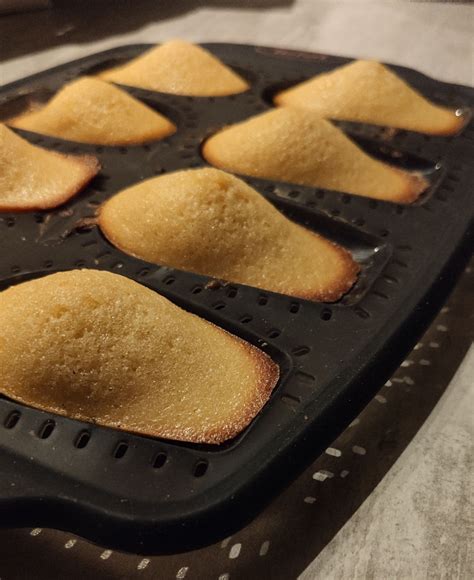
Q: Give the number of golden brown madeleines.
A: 7